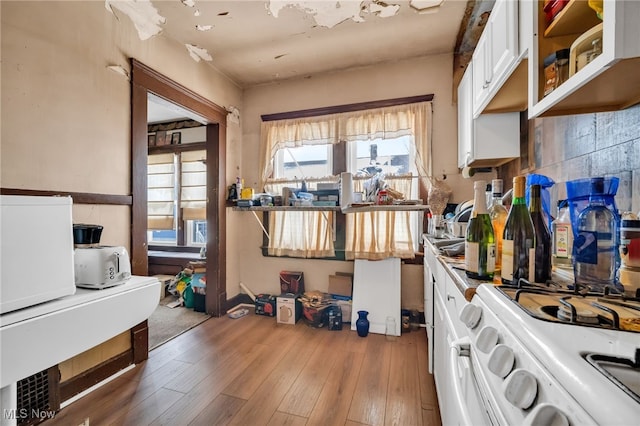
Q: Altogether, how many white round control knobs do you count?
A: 5